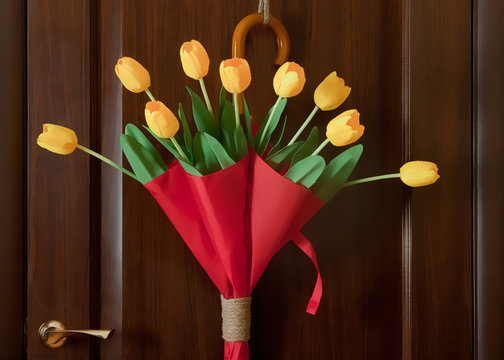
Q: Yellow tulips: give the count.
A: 9